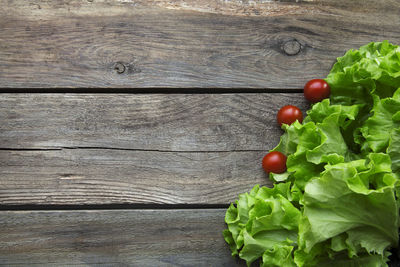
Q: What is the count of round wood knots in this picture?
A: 2